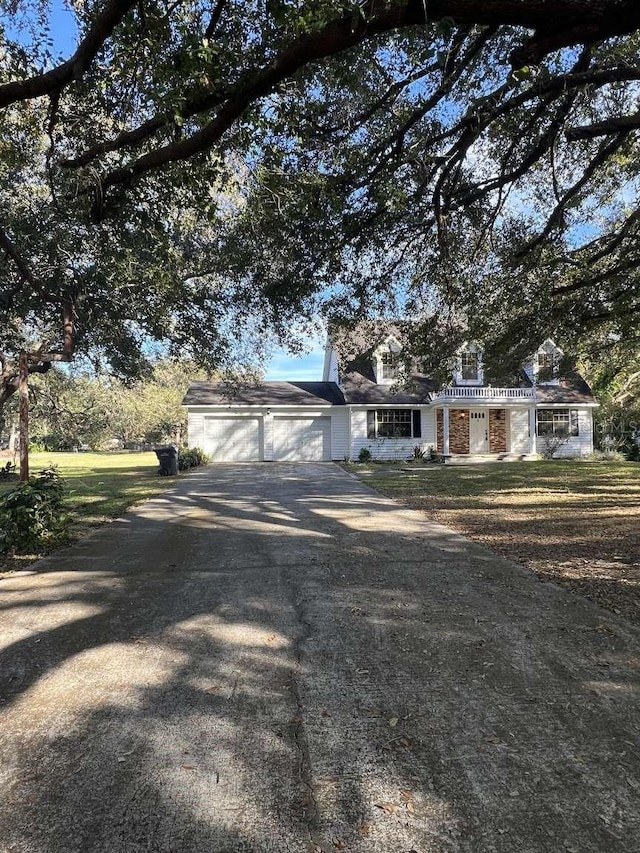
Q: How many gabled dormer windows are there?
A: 3